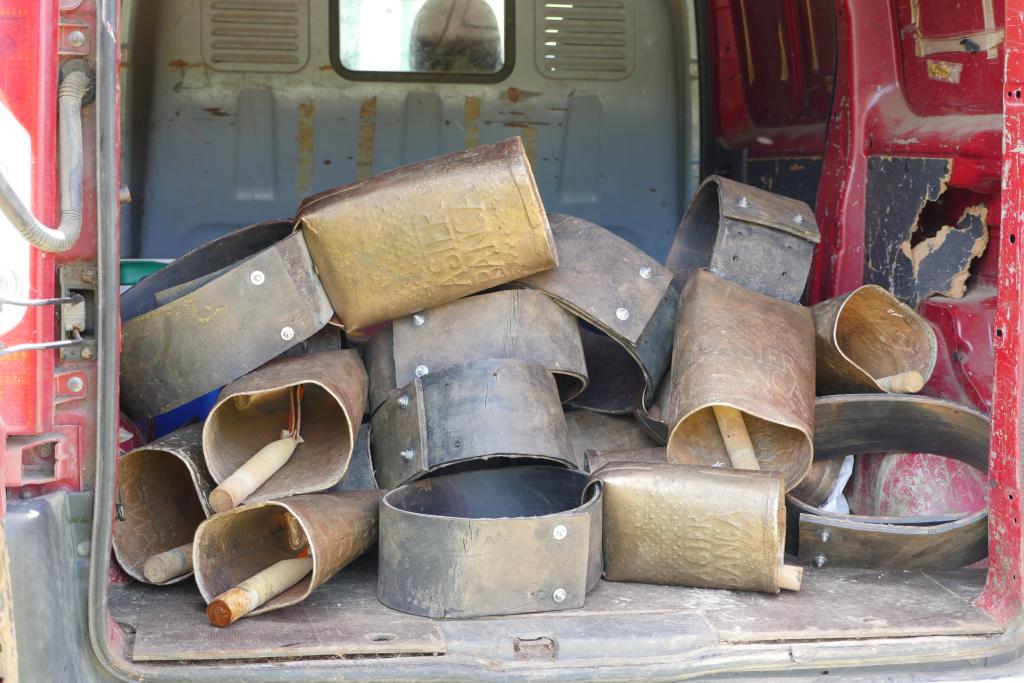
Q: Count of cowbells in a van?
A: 7